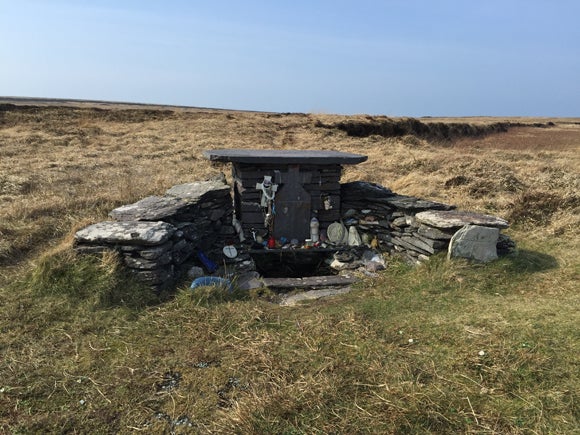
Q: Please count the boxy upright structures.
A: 1